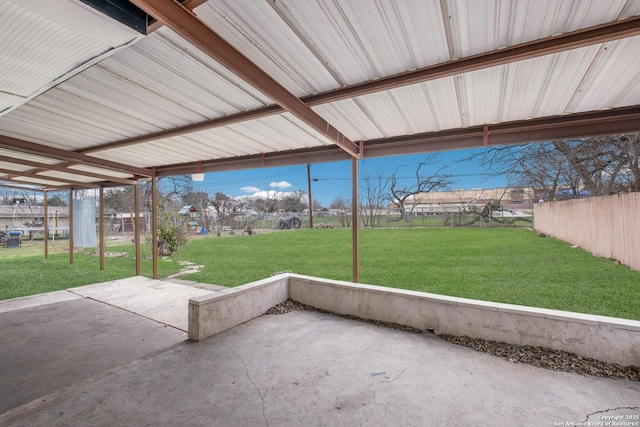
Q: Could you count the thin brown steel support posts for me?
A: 6